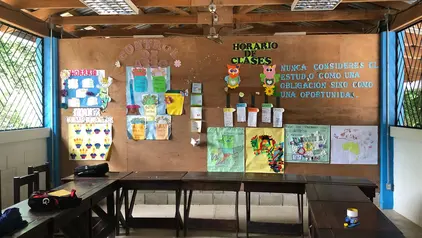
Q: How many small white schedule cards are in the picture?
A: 5